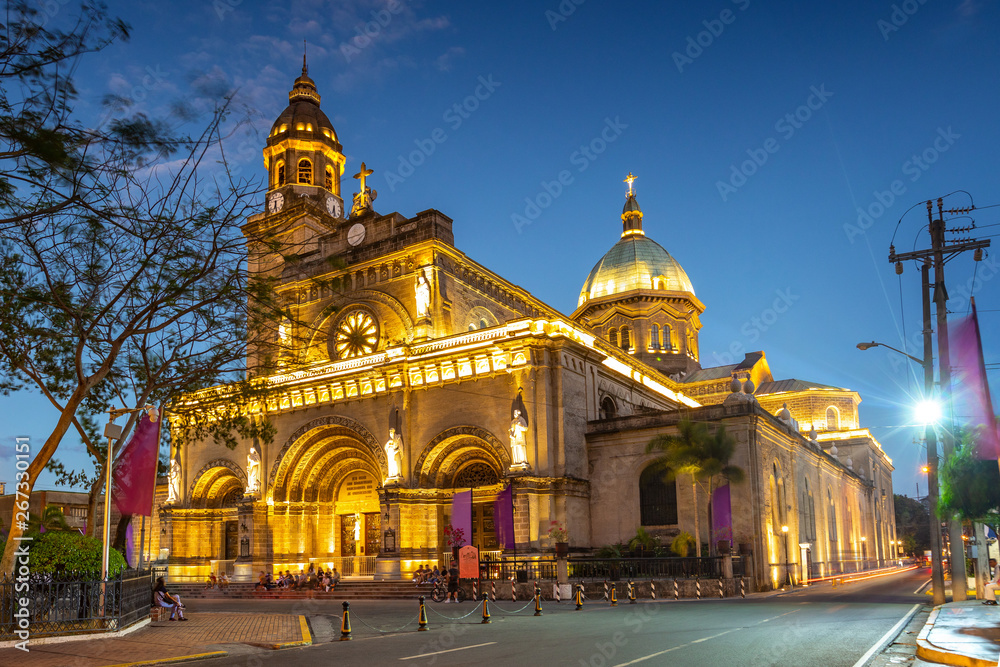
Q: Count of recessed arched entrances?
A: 3